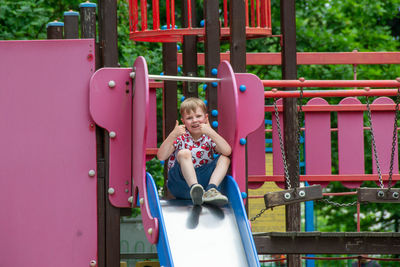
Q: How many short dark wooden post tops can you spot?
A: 3